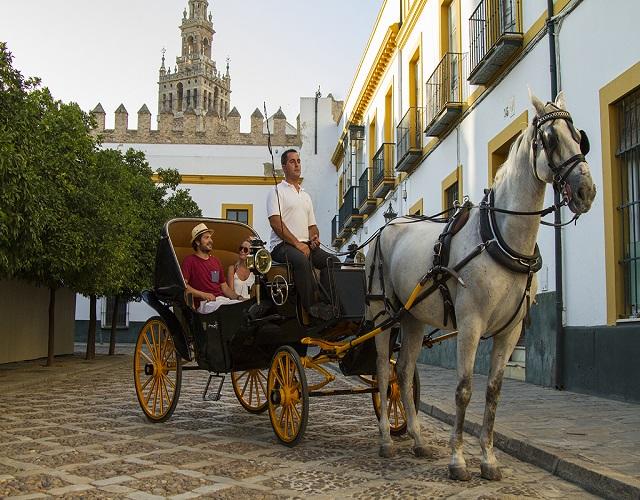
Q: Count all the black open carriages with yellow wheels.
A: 1